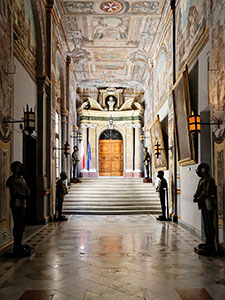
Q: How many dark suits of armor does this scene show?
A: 6